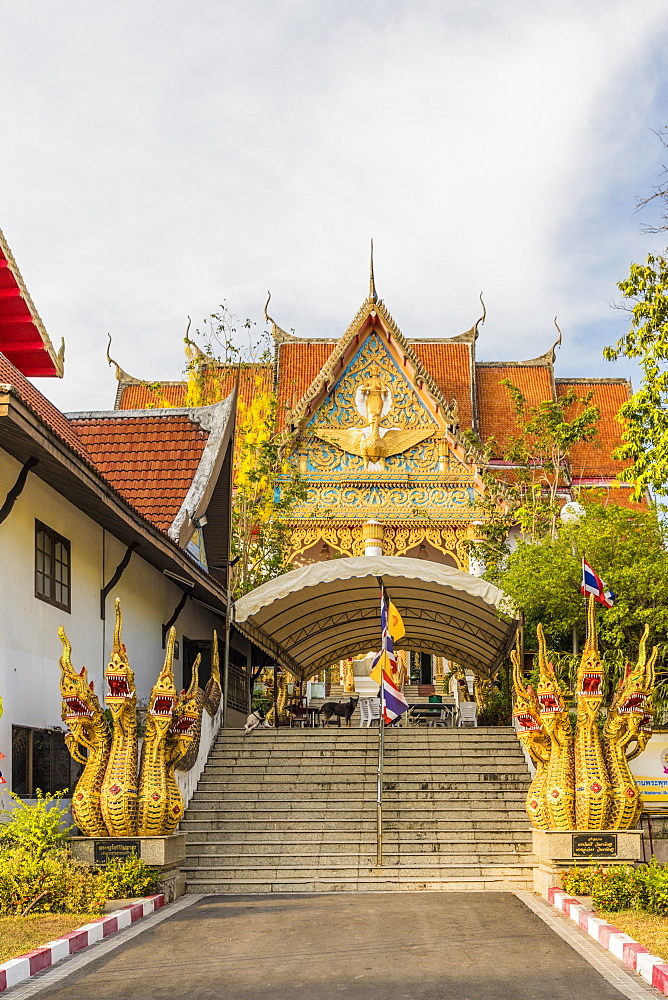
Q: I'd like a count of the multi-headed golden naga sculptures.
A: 2